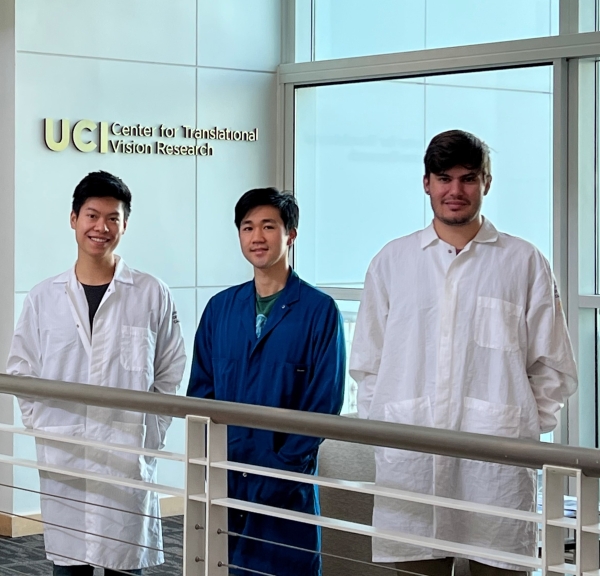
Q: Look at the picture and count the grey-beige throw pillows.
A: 0